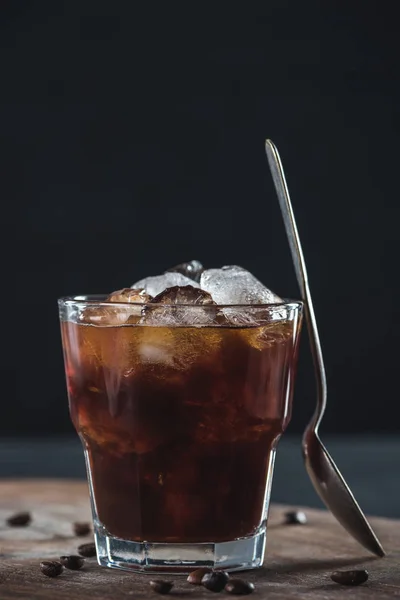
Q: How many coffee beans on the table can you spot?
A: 11